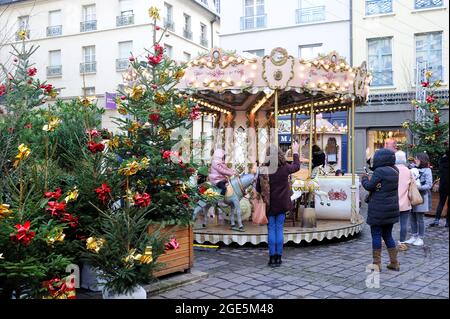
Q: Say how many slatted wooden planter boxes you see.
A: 2